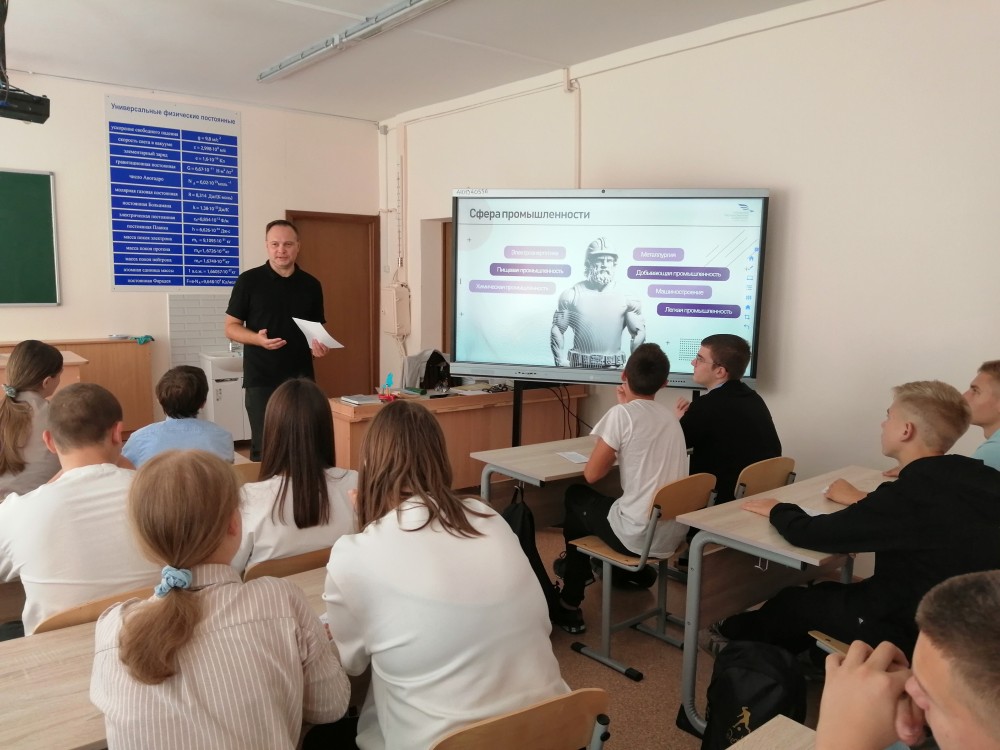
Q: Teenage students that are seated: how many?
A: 11